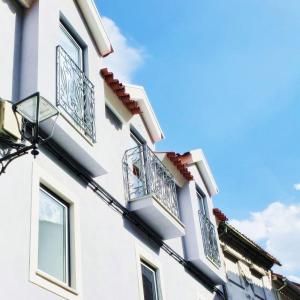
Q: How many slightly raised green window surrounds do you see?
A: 0